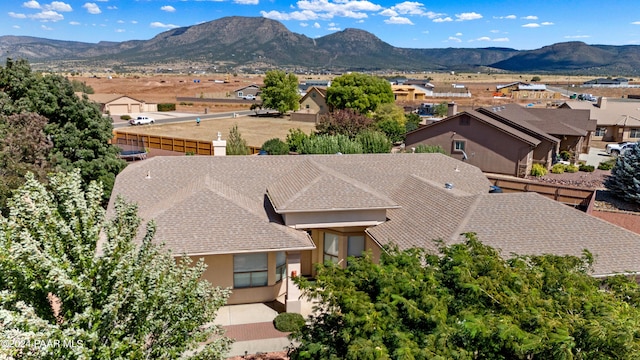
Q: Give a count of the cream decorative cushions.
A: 0